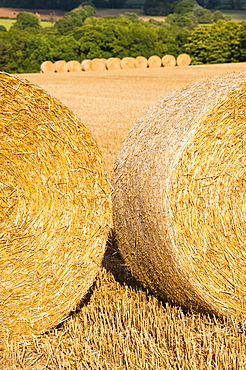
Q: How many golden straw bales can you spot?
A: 13